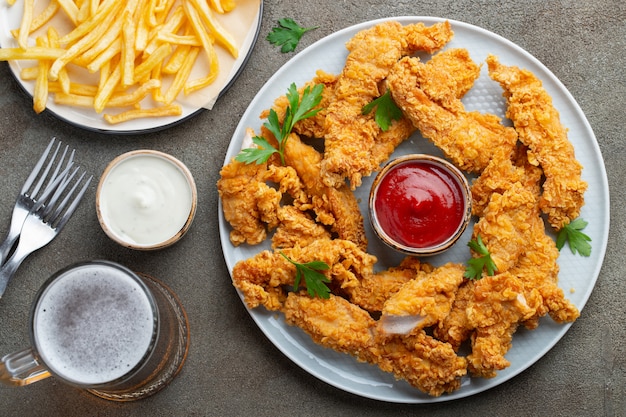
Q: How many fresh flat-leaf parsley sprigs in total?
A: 6